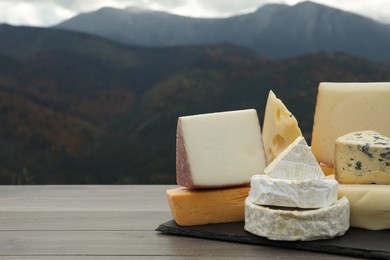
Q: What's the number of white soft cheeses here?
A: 3